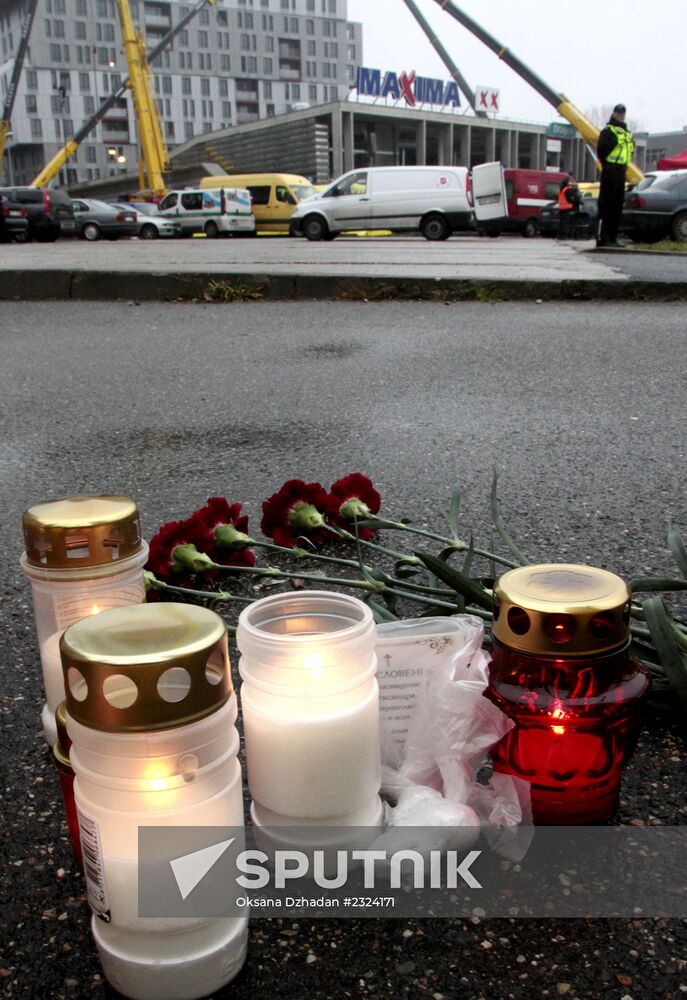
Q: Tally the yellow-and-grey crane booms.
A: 3